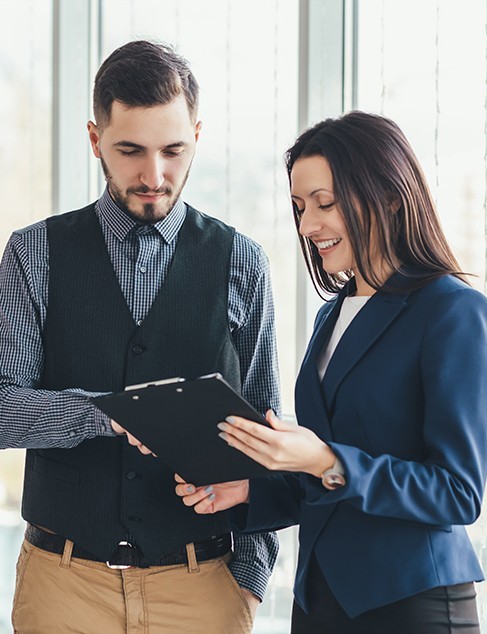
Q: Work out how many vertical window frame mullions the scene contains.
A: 2